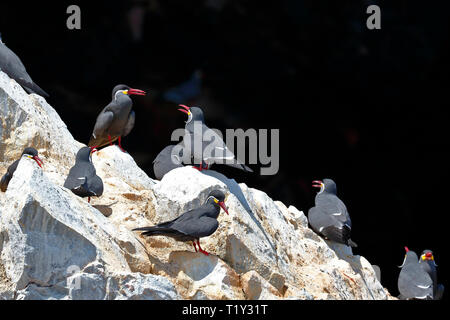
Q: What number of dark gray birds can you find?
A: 10